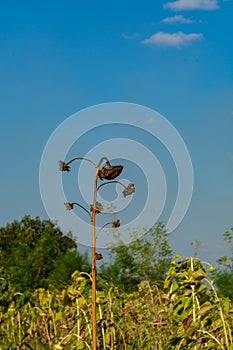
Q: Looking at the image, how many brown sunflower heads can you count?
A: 7